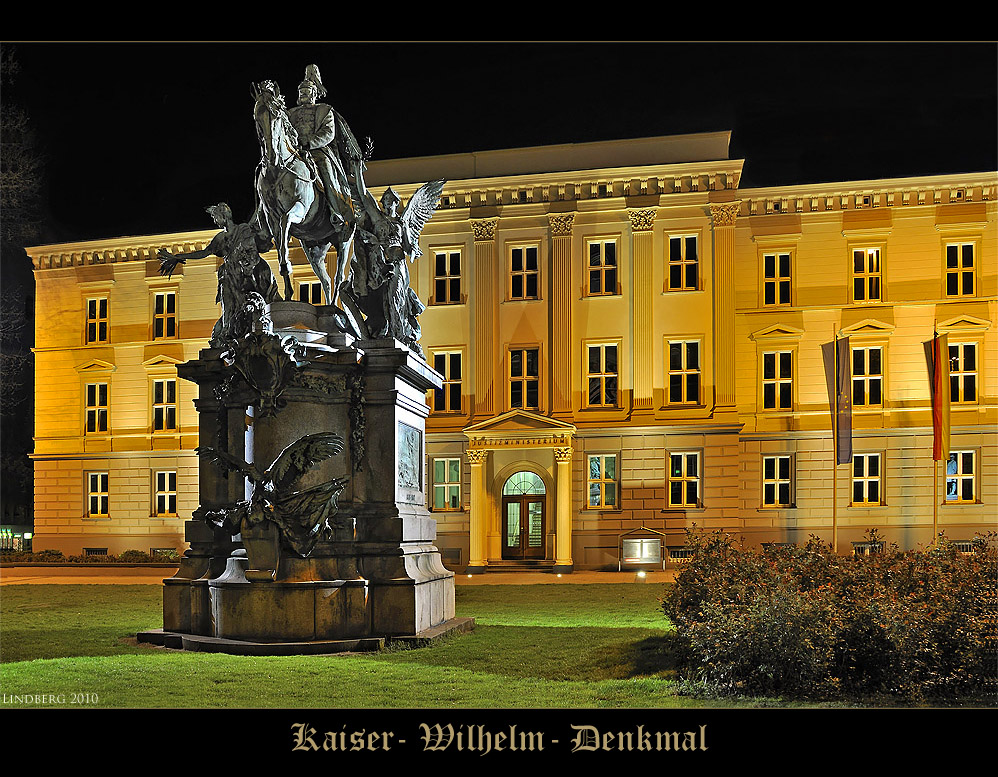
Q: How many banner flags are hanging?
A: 2